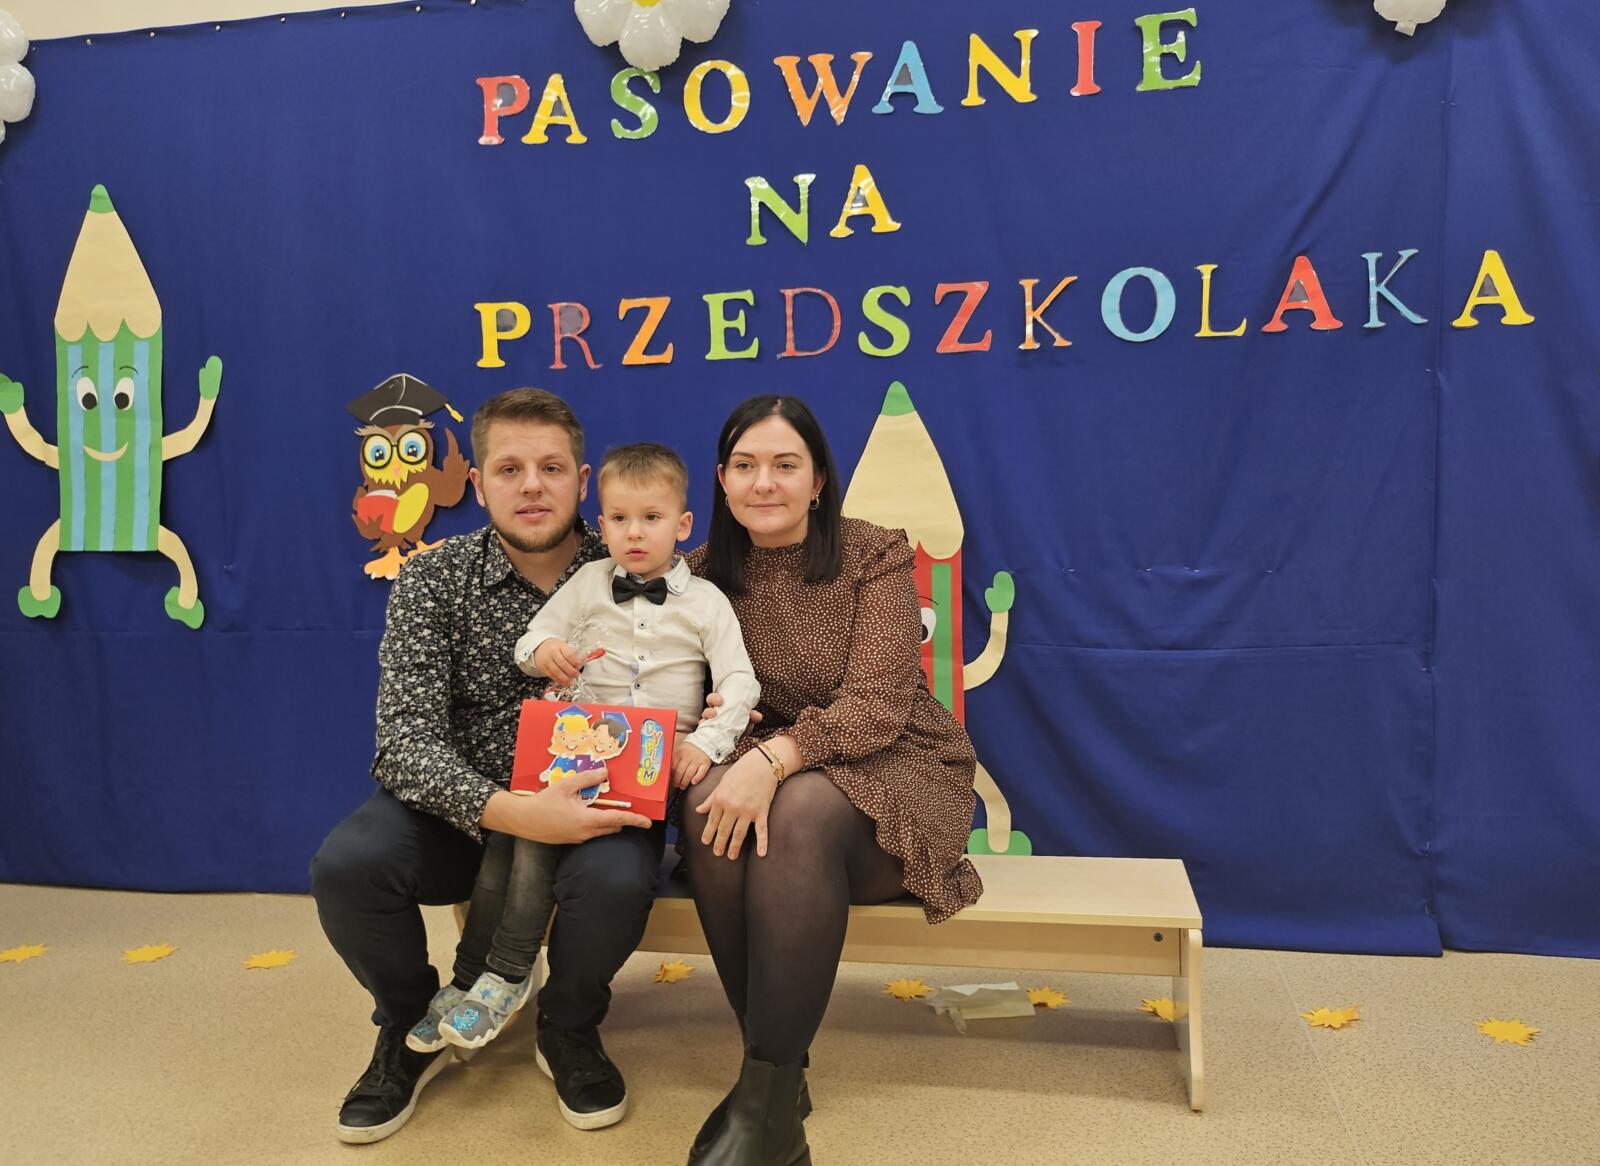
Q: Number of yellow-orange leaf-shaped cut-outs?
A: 9